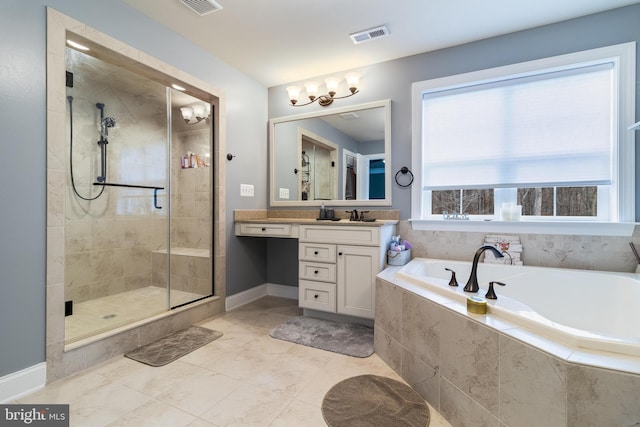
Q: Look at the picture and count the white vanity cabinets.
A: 1